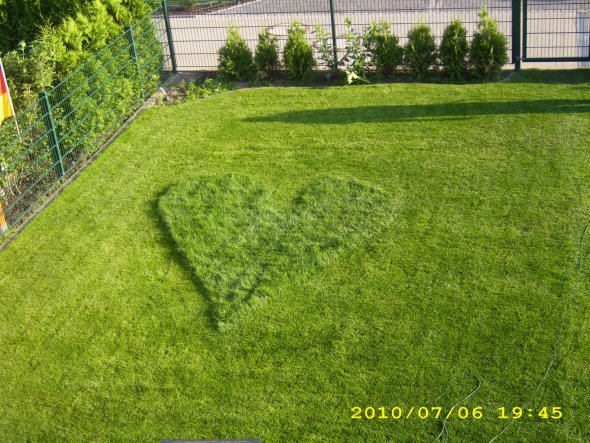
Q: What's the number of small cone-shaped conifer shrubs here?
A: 7